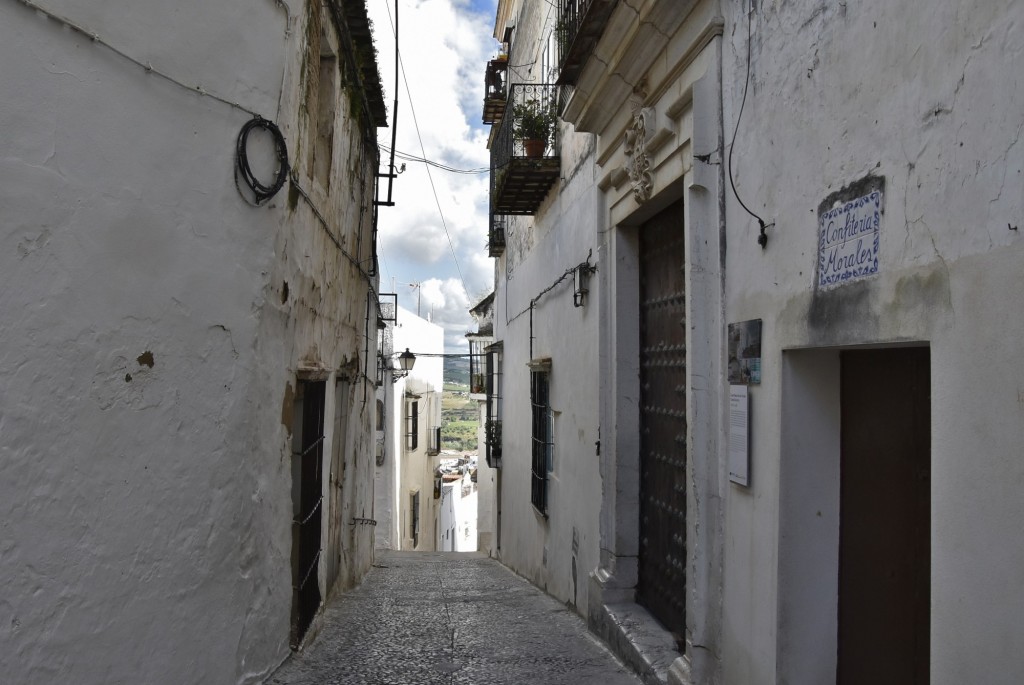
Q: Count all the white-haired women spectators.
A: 0